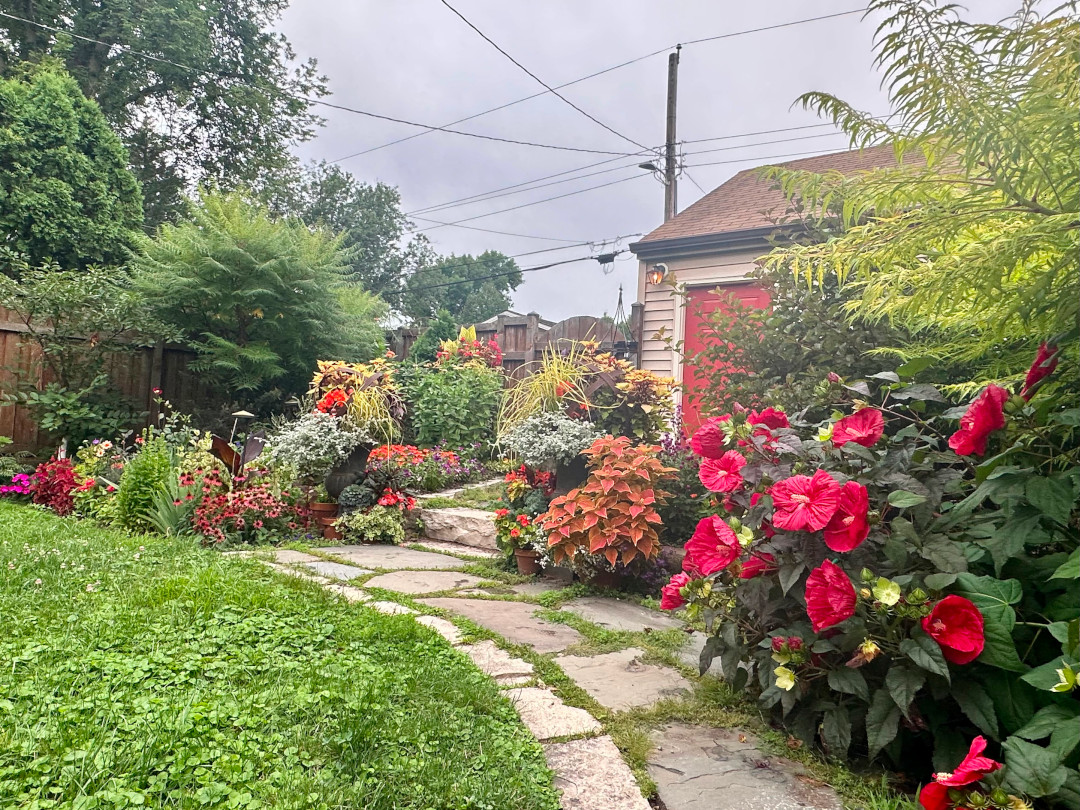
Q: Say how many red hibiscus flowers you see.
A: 14